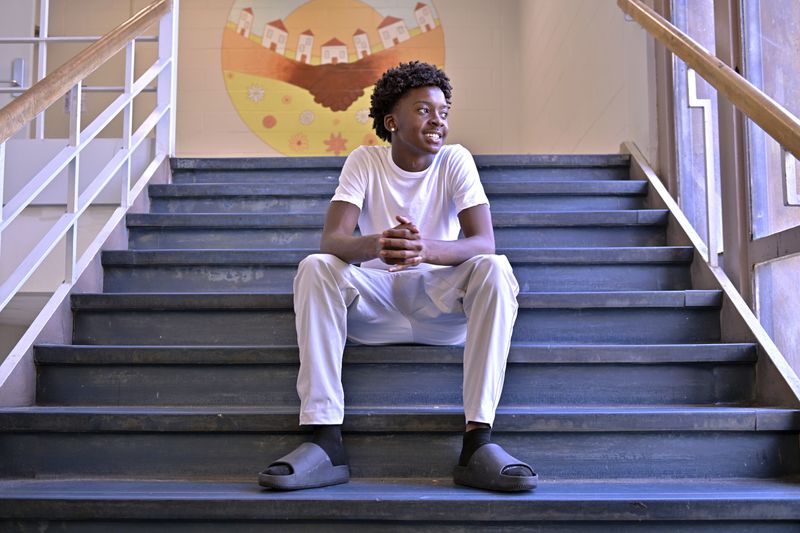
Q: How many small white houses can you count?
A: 7